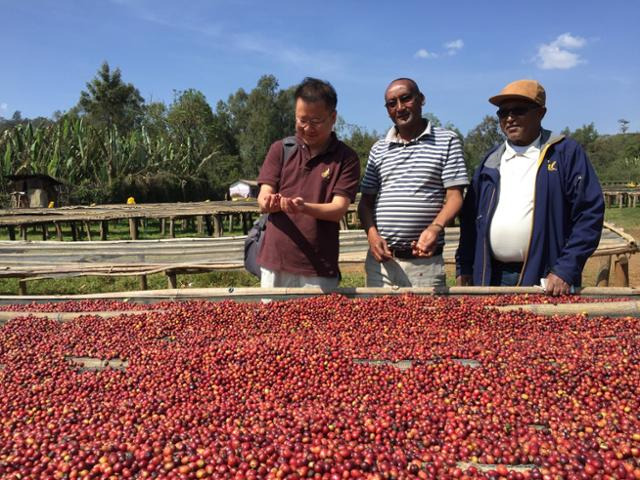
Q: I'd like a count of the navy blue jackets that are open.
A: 1